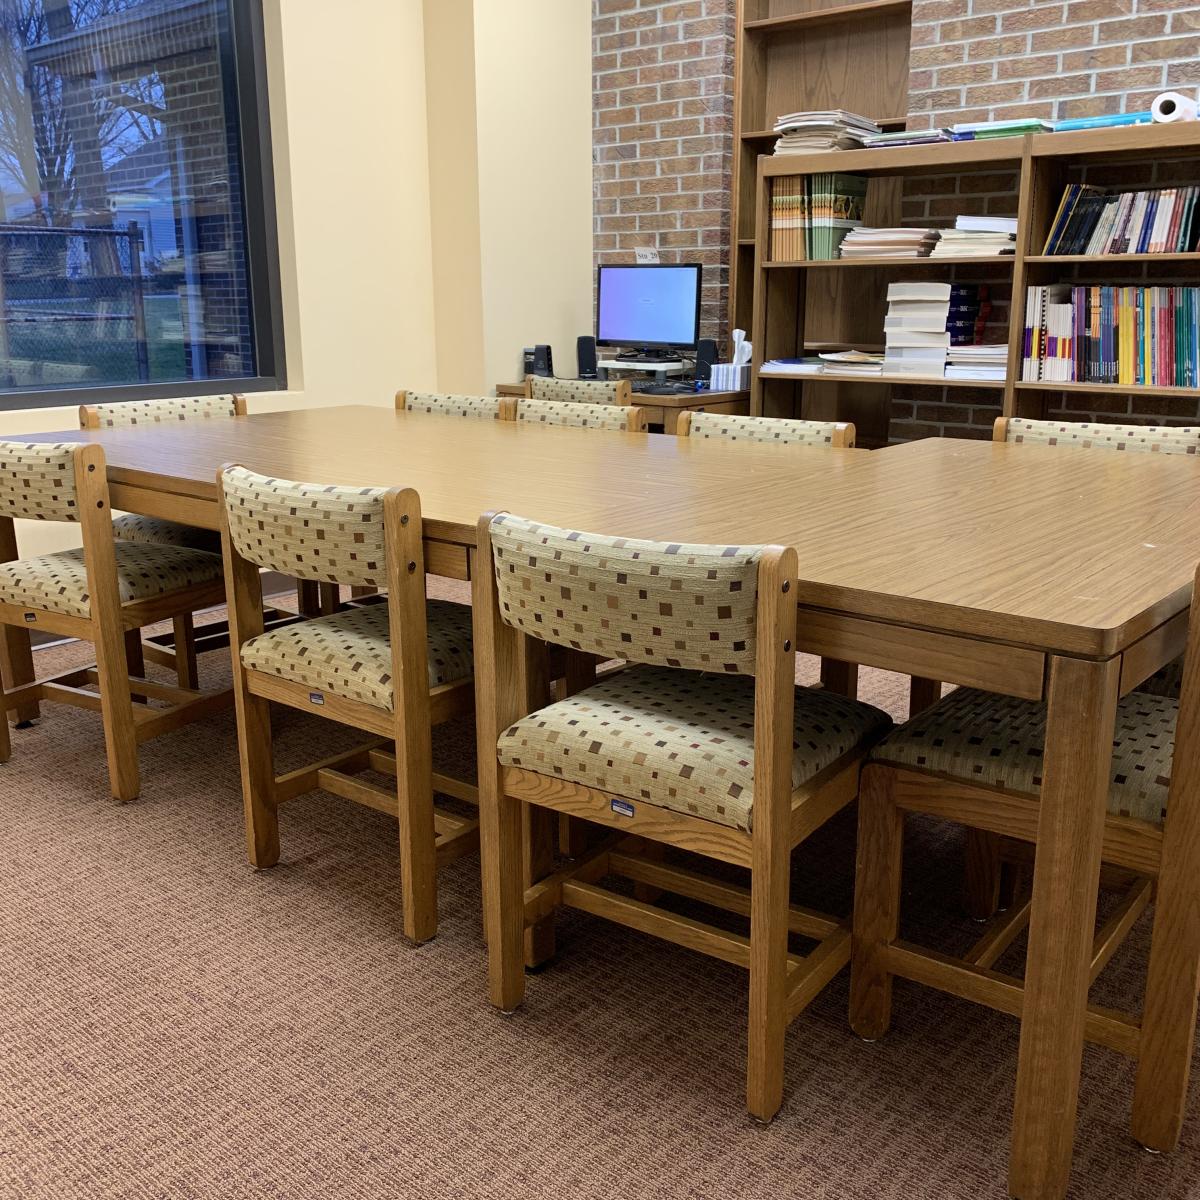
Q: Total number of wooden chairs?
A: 10